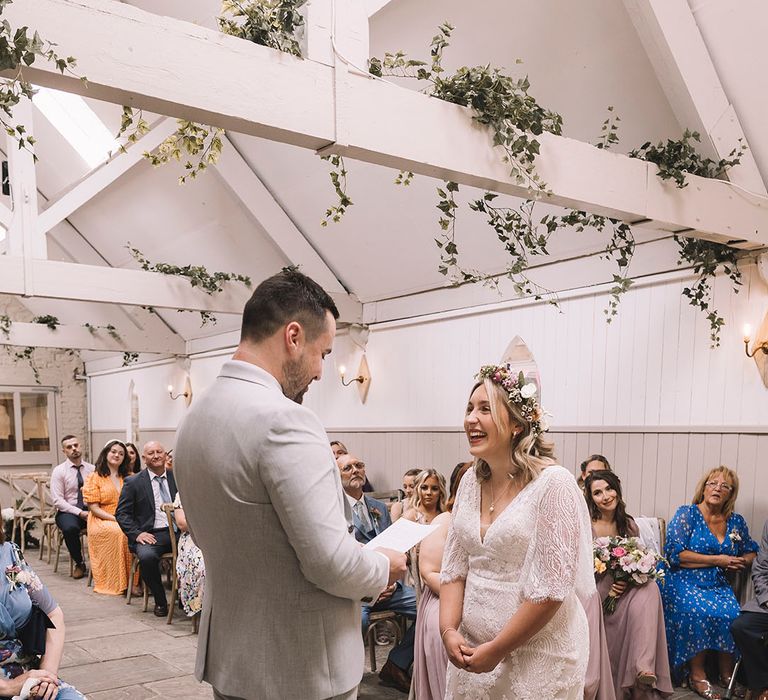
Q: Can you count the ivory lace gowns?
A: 1